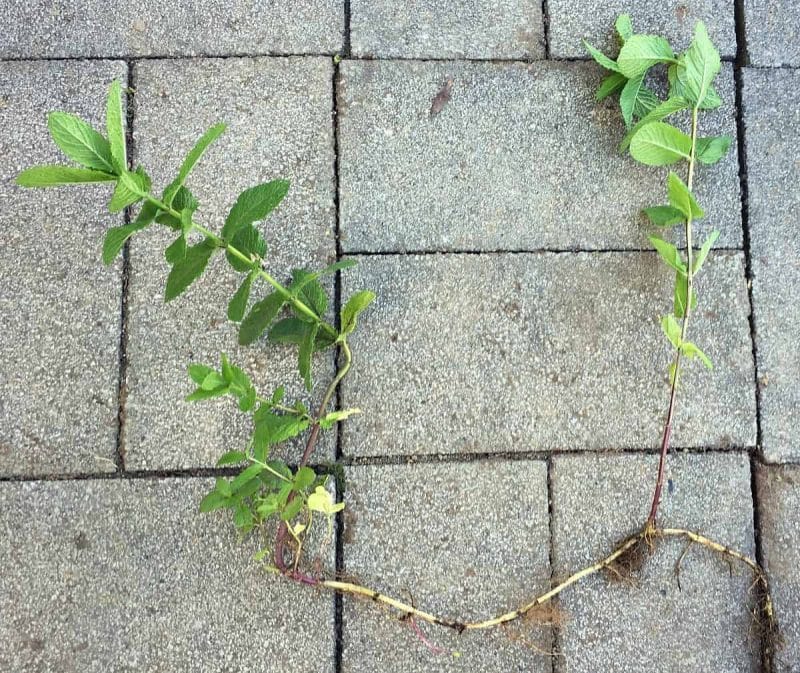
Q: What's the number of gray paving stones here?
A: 13